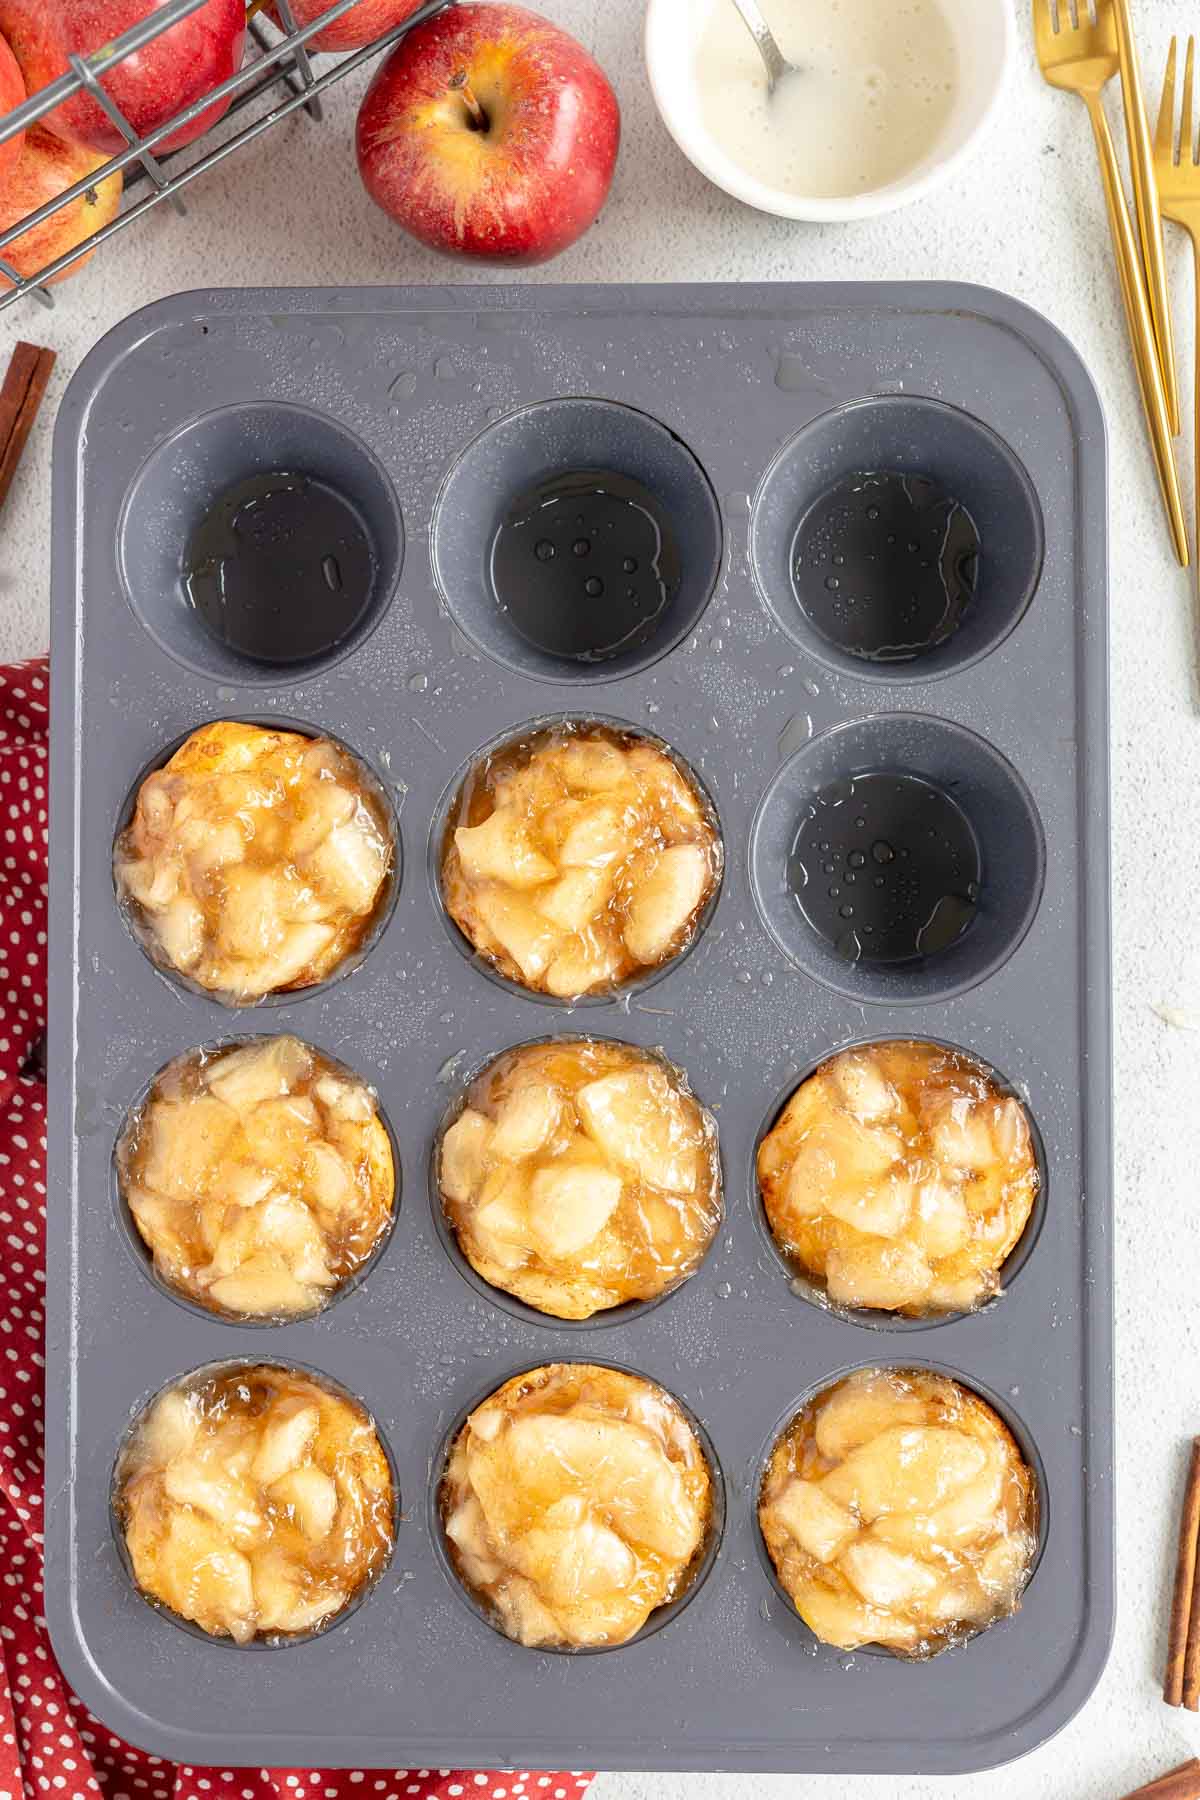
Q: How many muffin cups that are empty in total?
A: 4